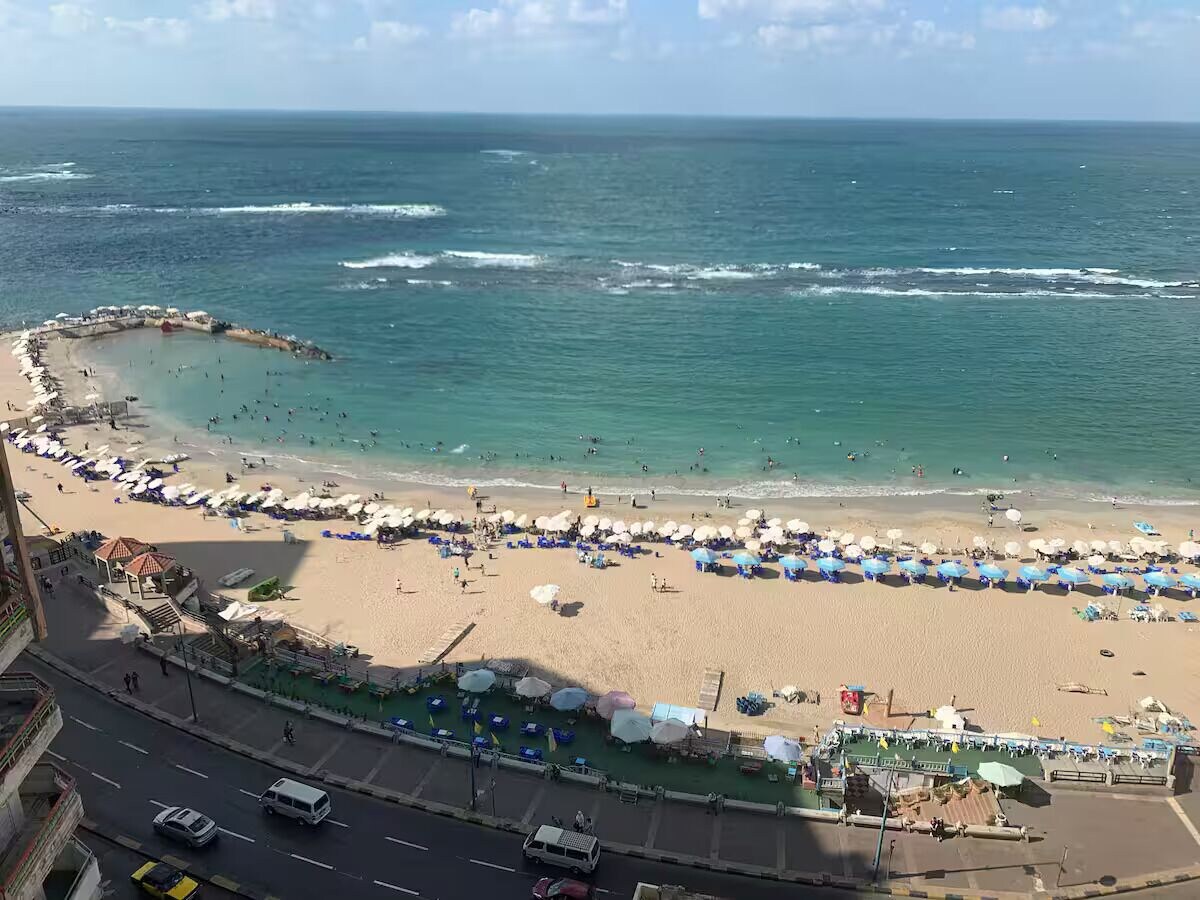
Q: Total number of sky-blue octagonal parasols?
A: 13